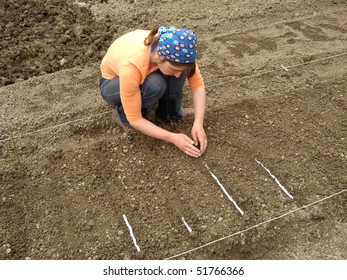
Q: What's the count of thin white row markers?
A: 4